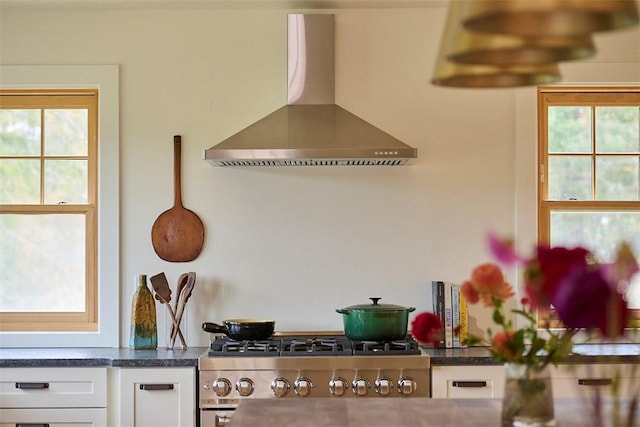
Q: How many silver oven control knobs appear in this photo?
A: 8